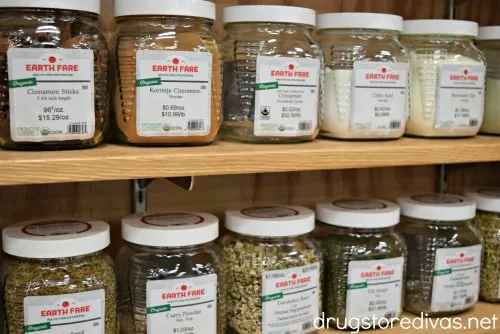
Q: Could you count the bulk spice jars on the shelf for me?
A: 12